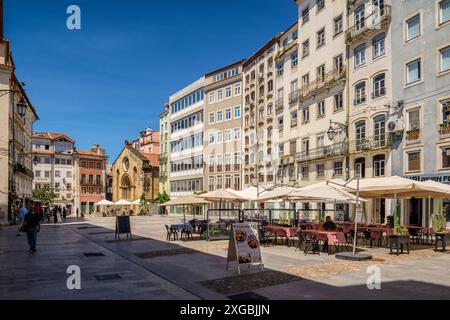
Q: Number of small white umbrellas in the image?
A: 3